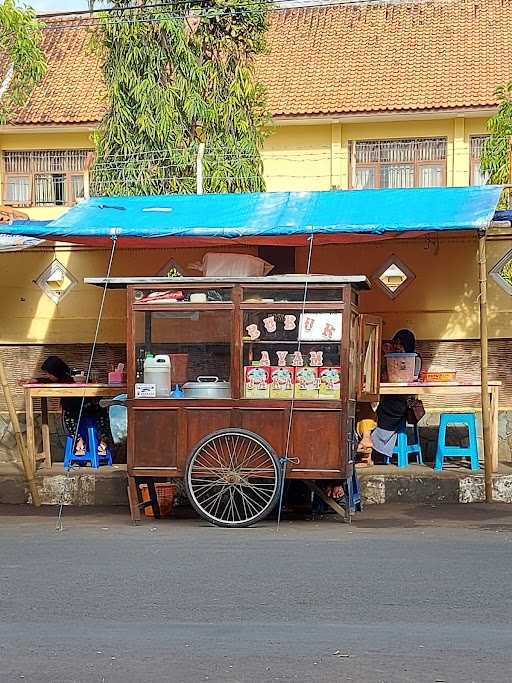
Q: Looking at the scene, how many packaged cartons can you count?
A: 4